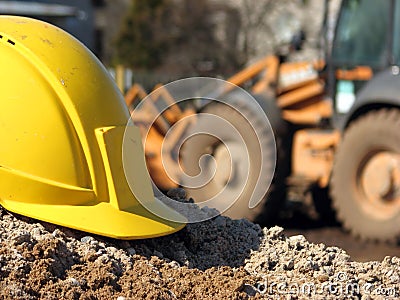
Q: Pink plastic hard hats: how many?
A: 0